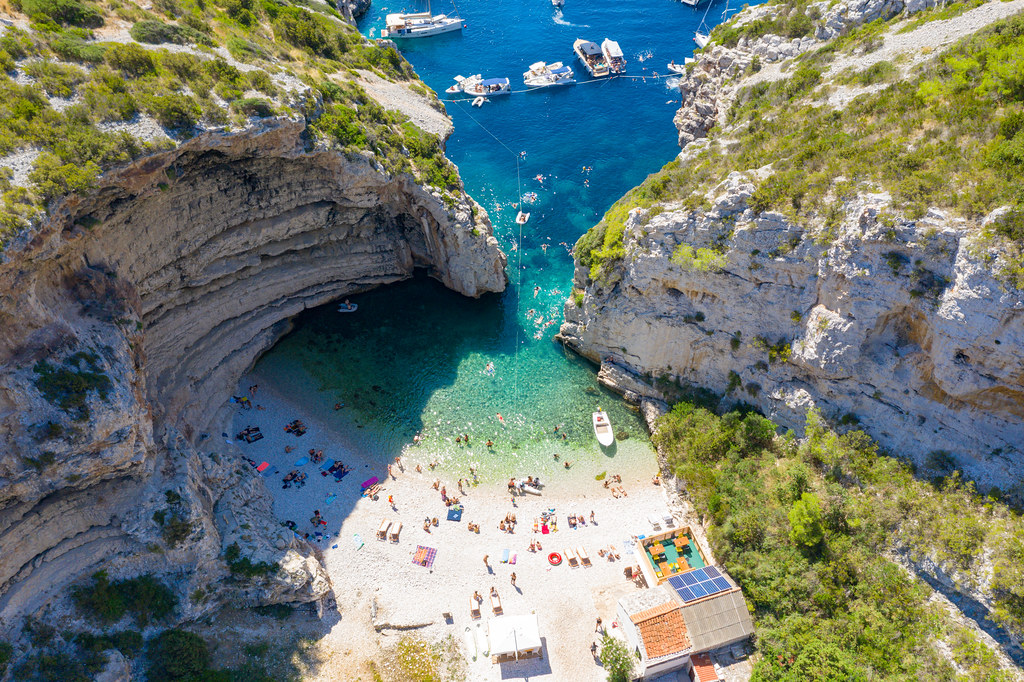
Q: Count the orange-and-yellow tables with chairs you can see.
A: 4